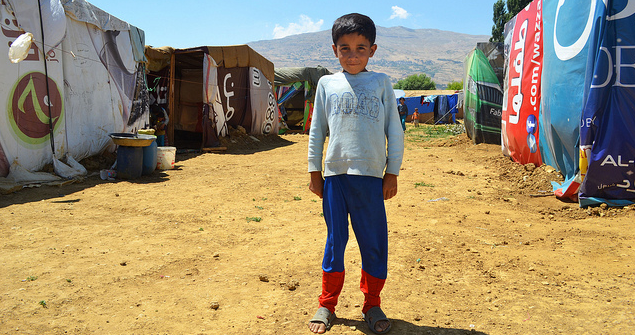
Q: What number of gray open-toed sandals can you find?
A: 2